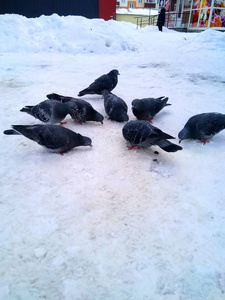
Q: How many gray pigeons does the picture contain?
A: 8